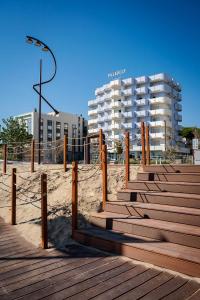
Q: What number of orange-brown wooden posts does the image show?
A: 11